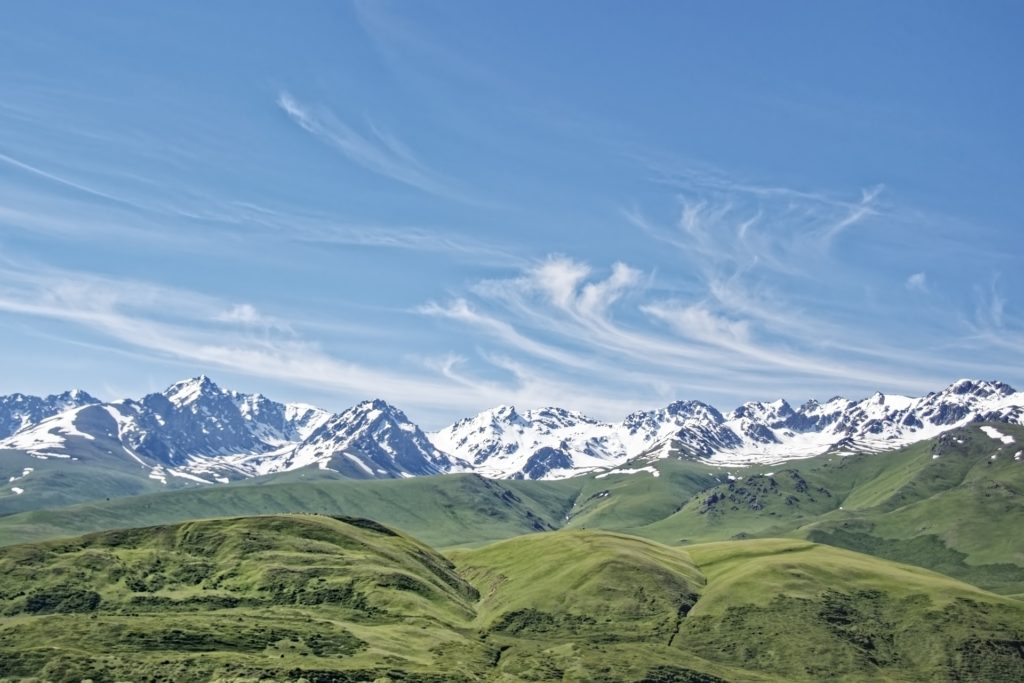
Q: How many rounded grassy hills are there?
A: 3